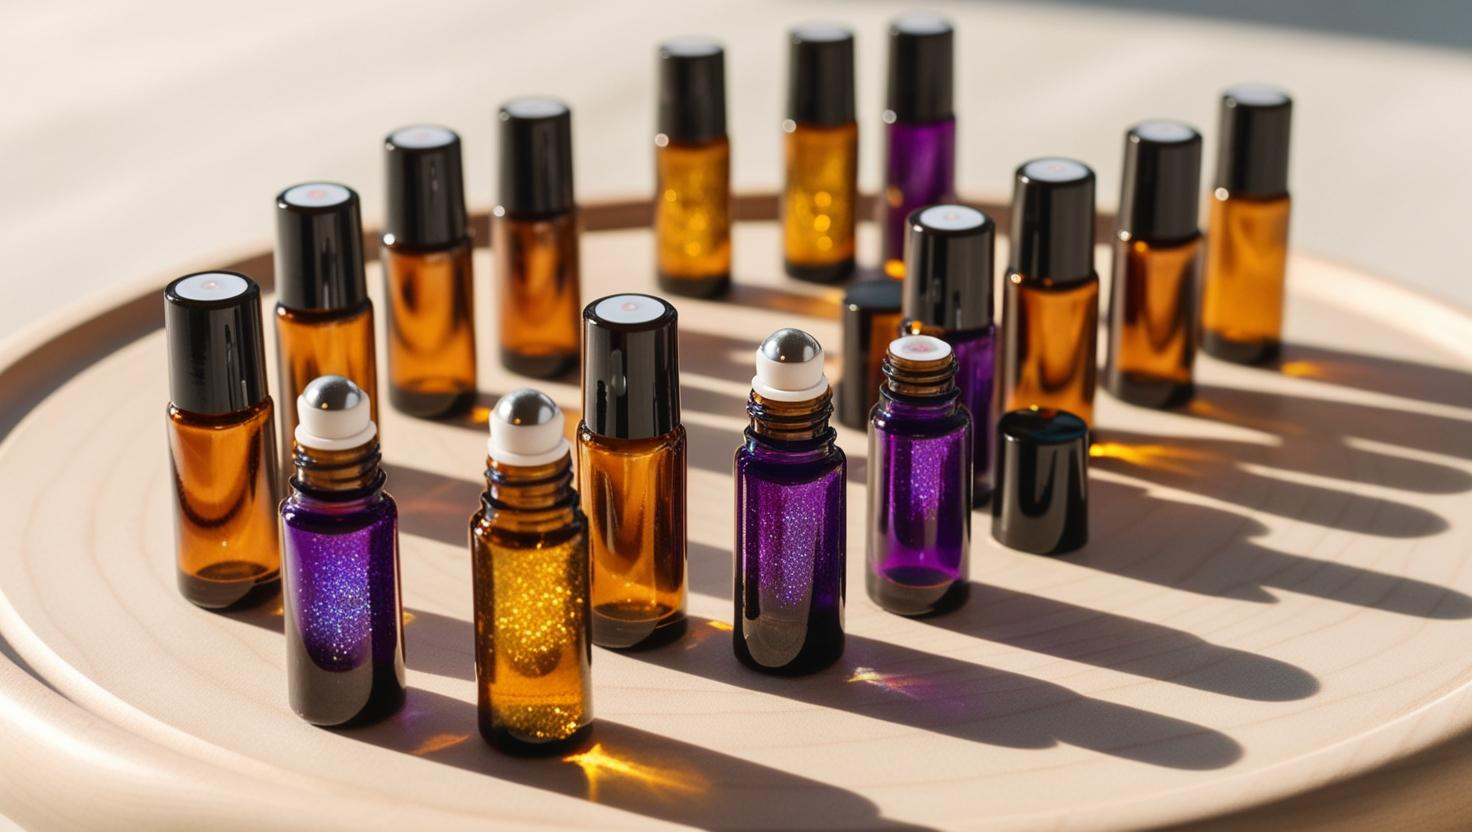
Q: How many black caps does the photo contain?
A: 14